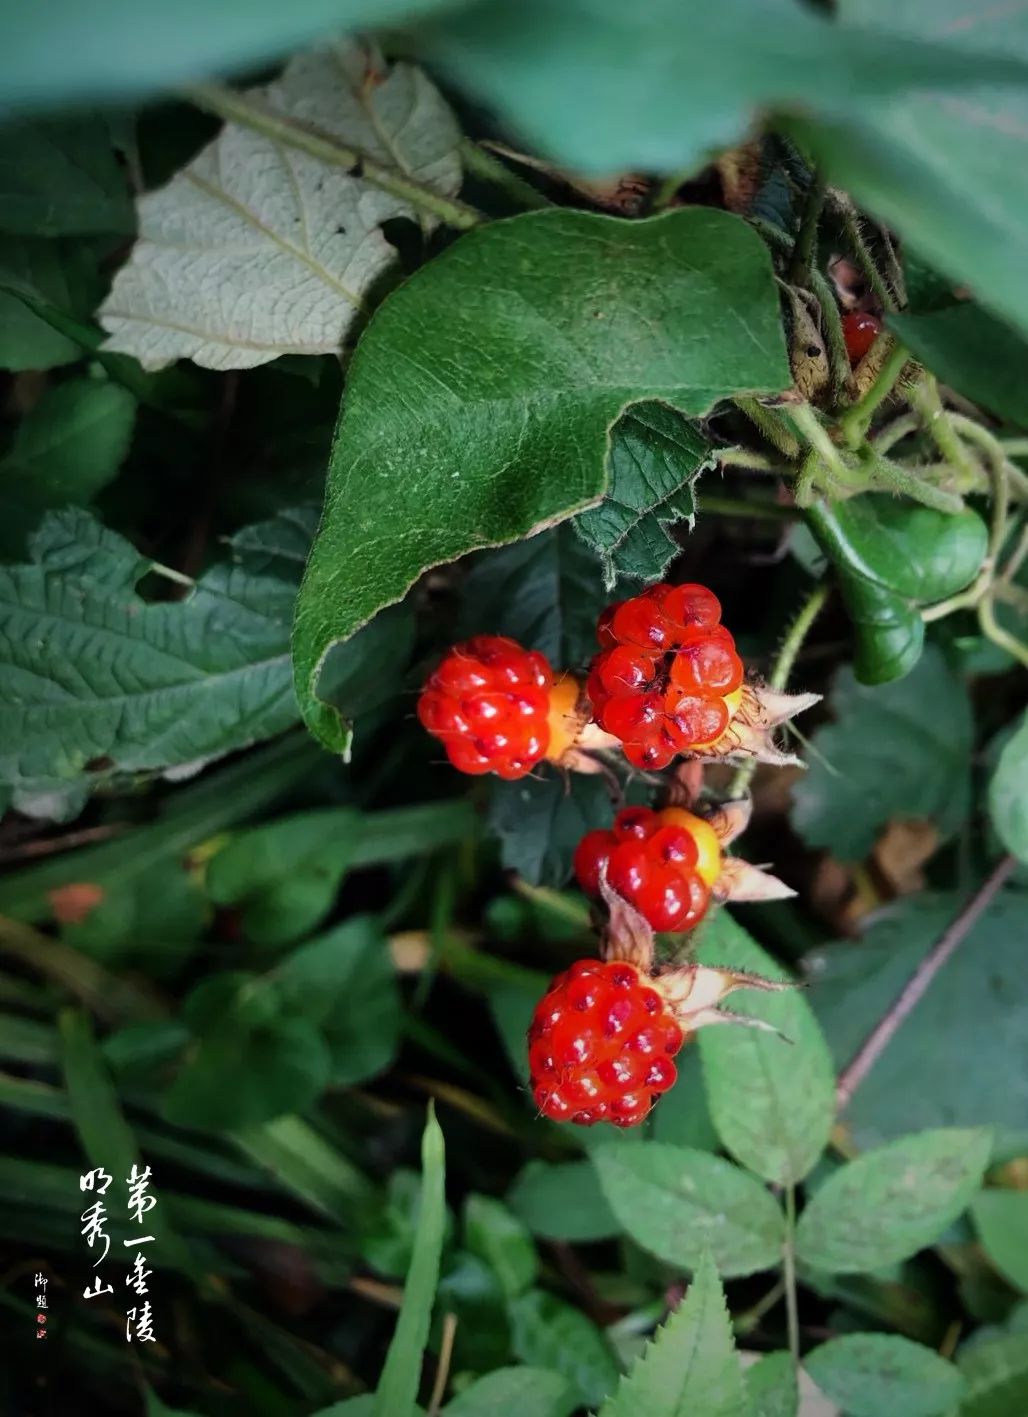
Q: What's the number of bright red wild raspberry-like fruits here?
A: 4